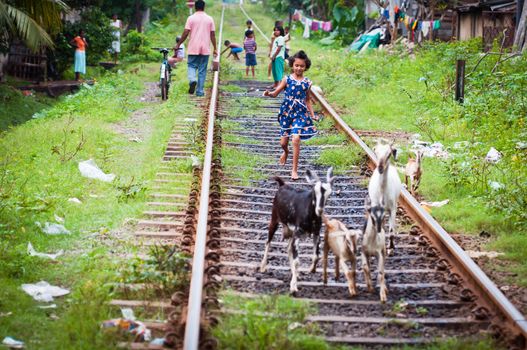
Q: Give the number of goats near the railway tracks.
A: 5